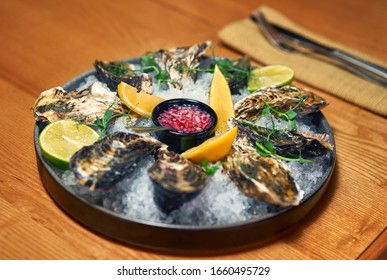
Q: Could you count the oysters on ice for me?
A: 9